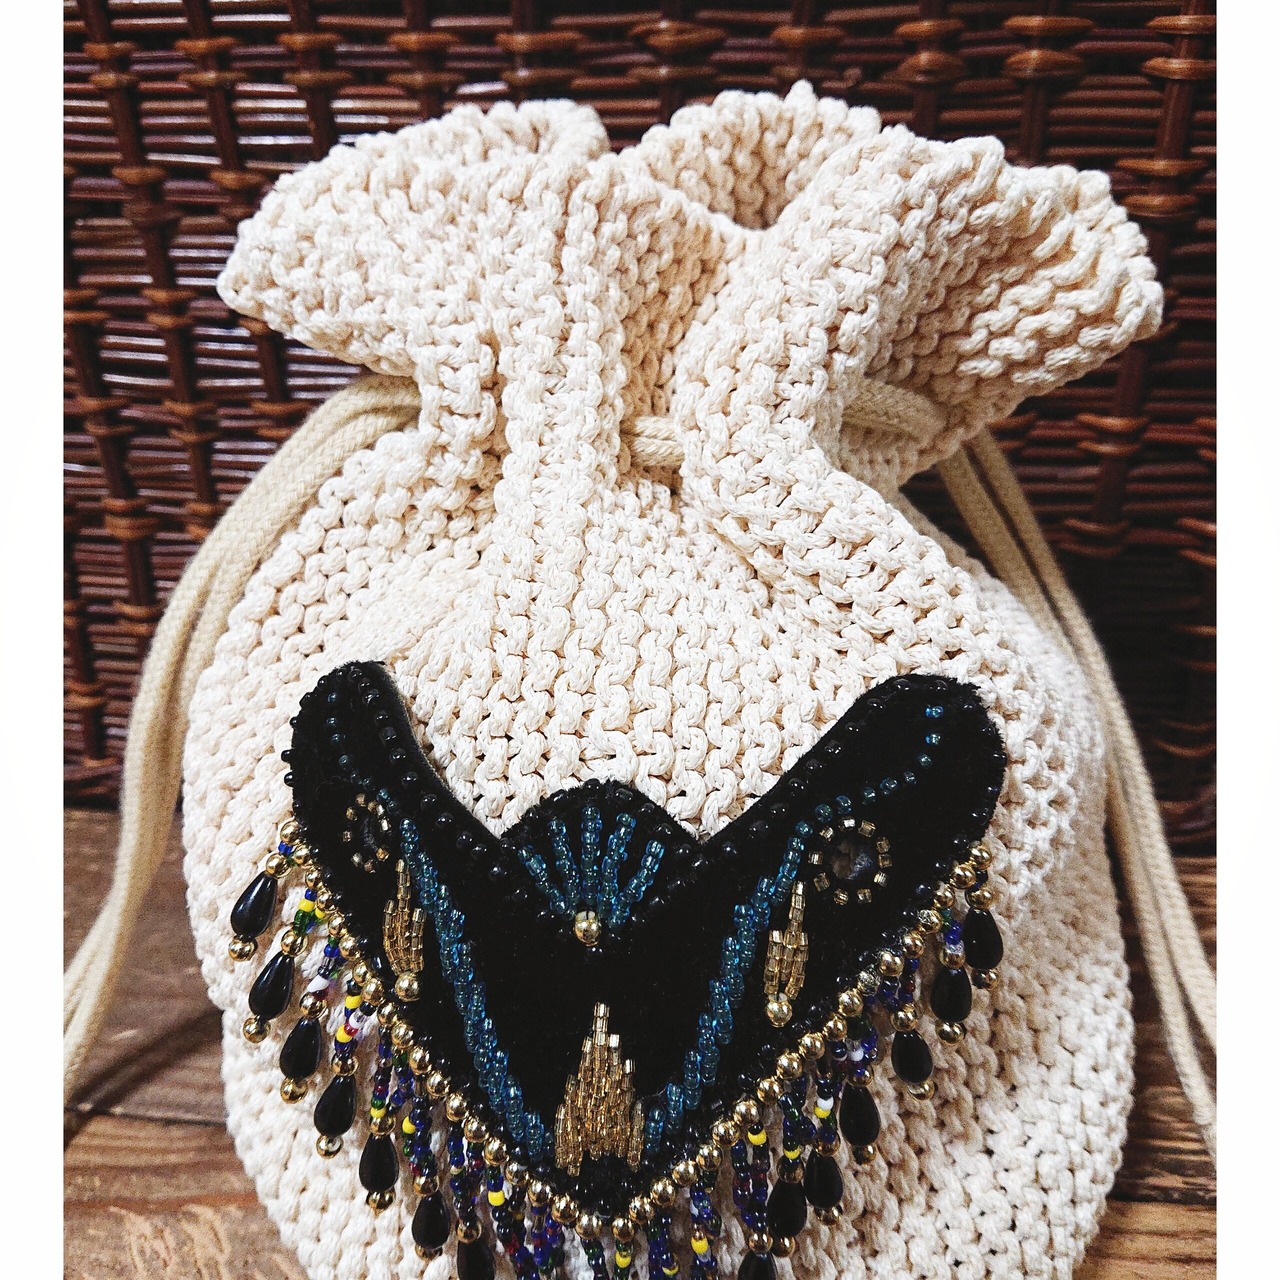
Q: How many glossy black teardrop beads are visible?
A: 14